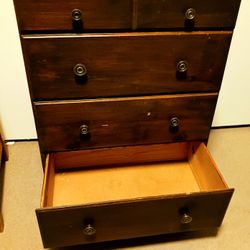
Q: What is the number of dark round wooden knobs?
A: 8